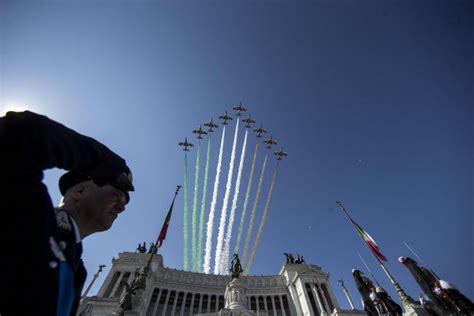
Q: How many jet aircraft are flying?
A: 9